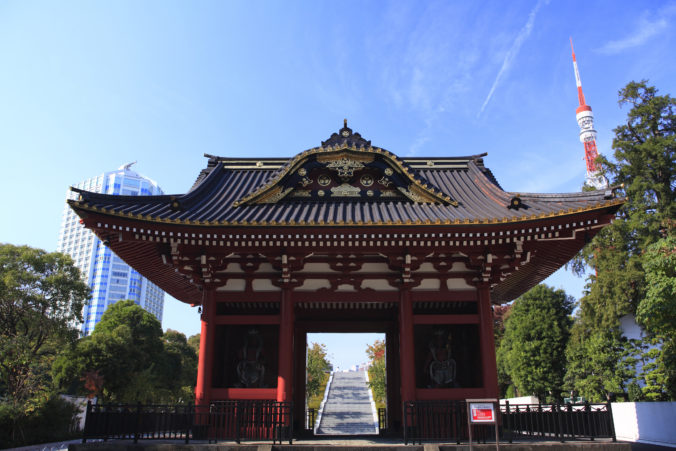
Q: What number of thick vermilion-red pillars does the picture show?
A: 4